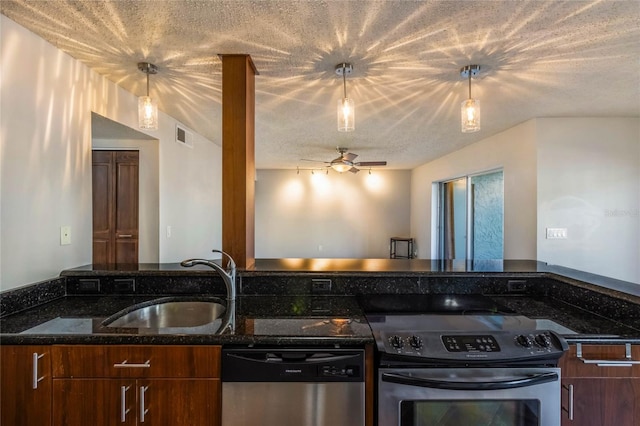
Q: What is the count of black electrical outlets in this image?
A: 4